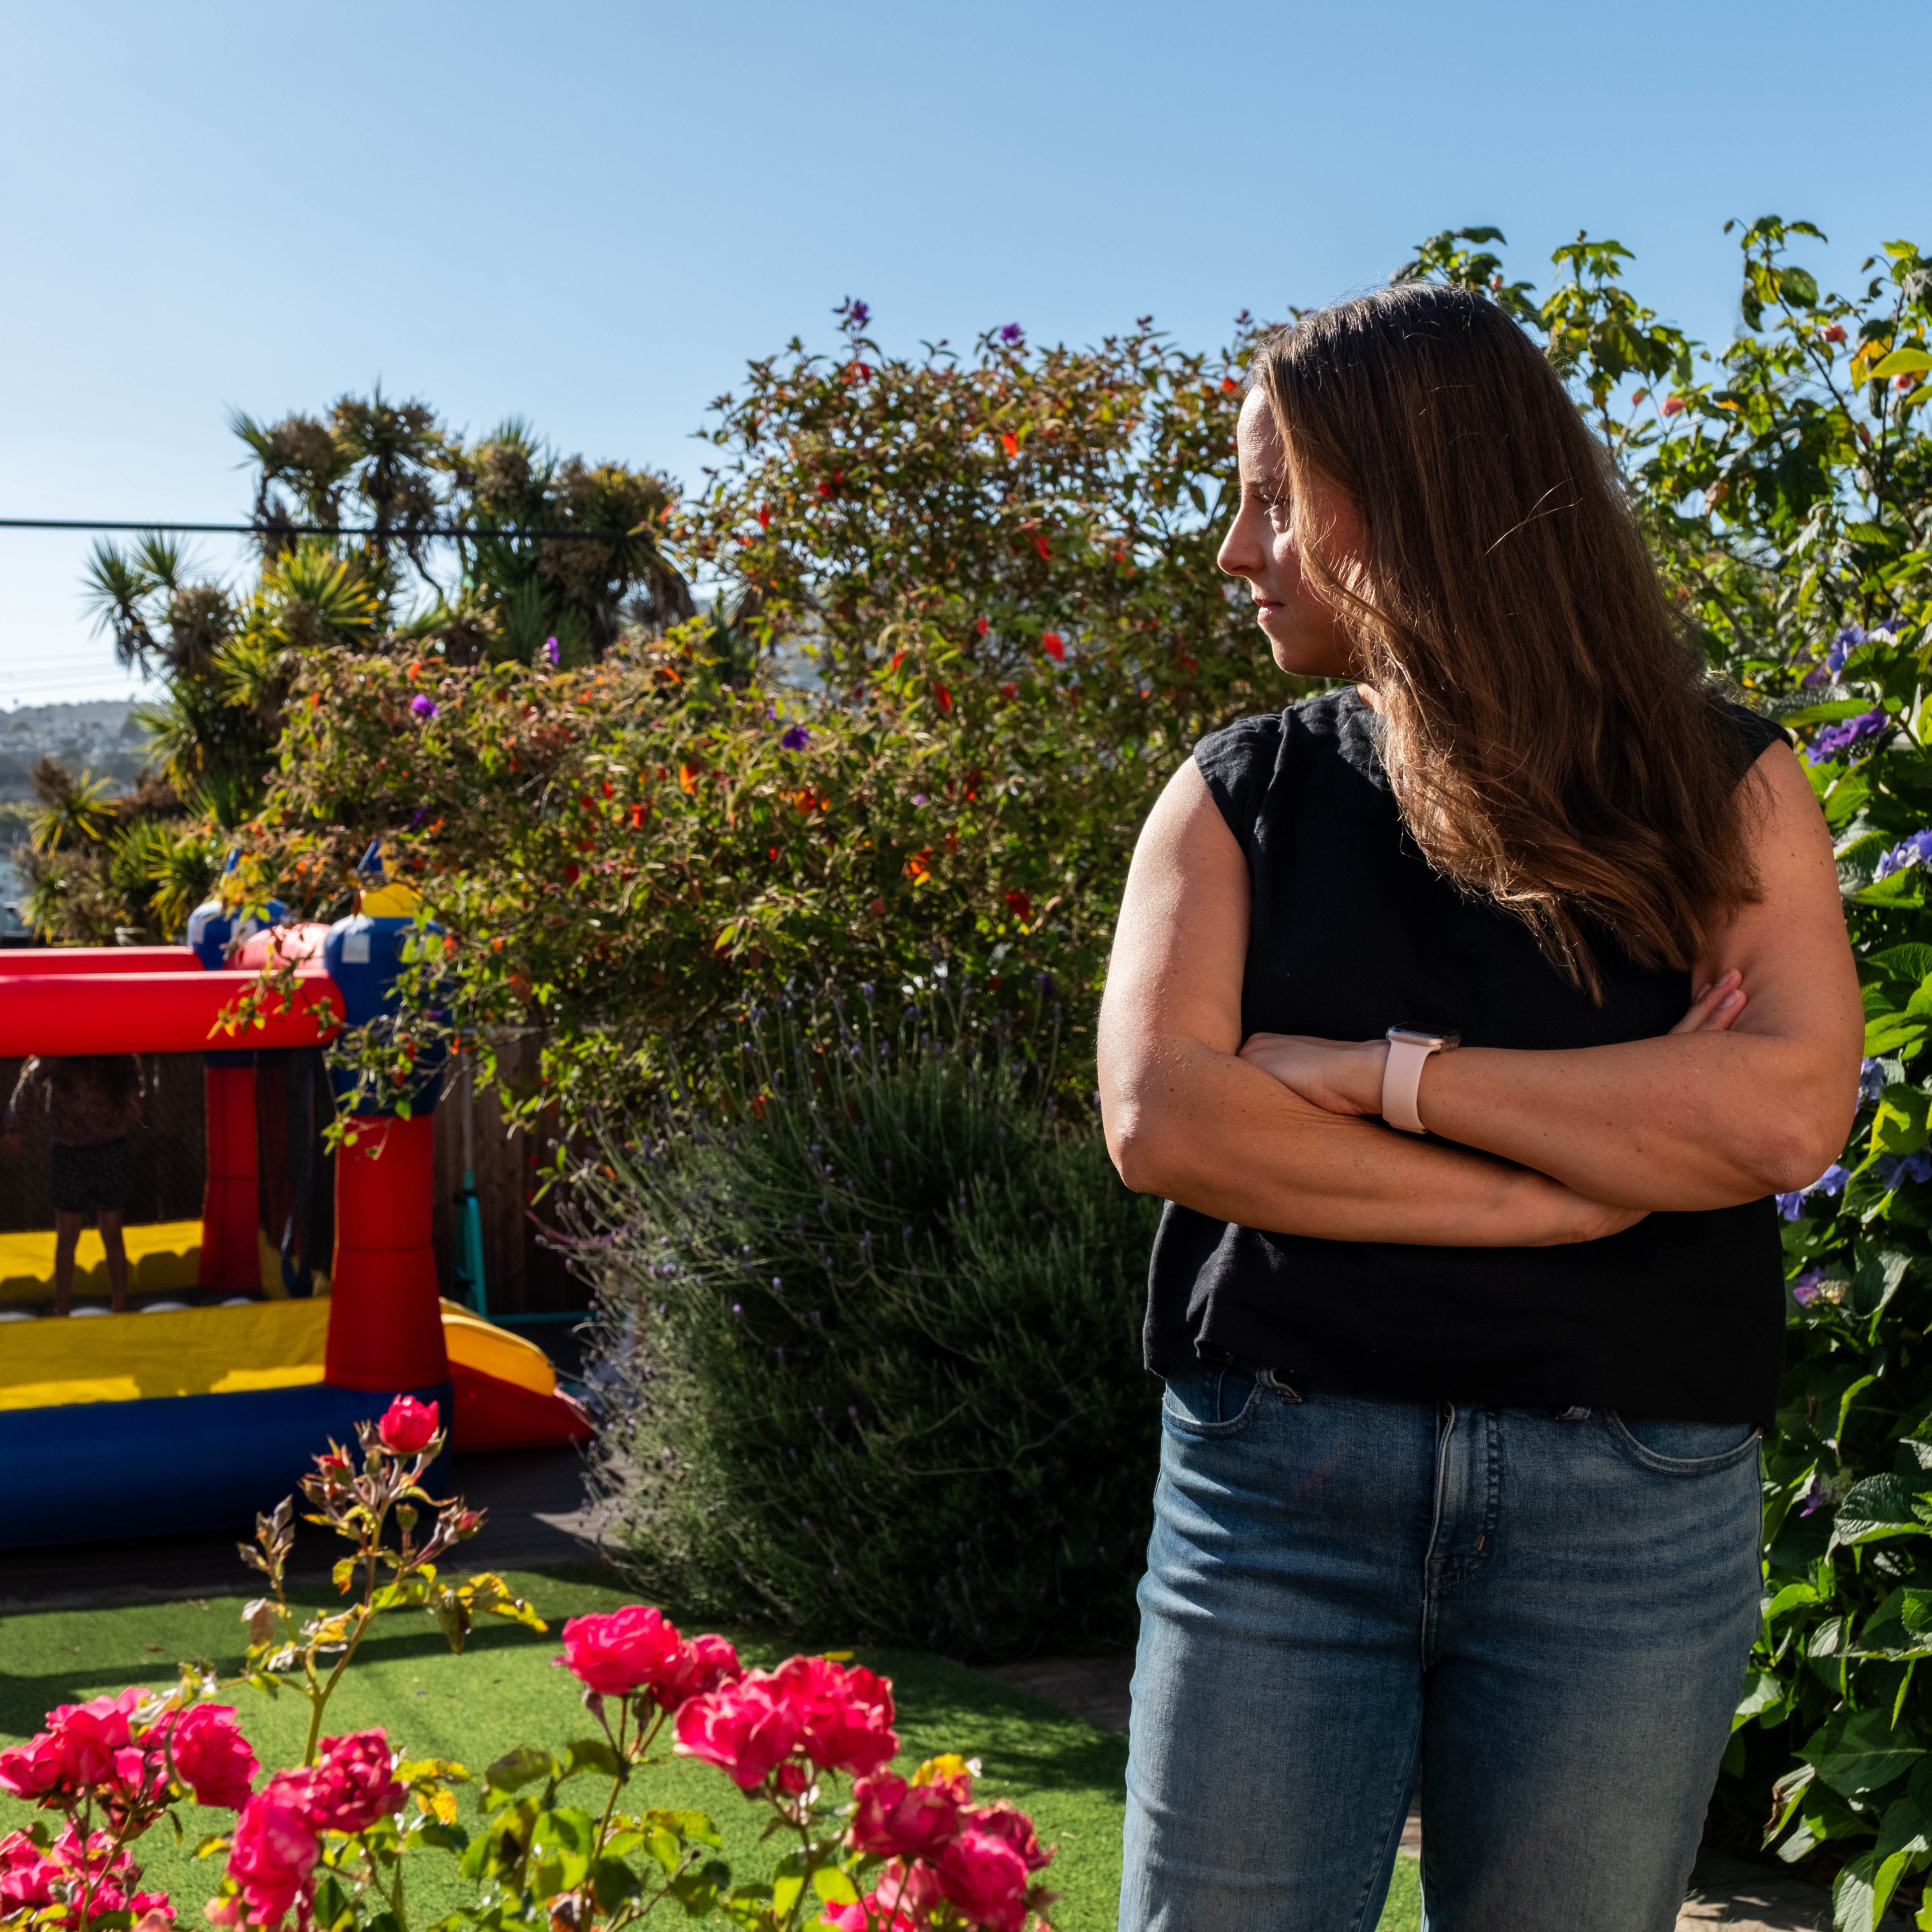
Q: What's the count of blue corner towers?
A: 2